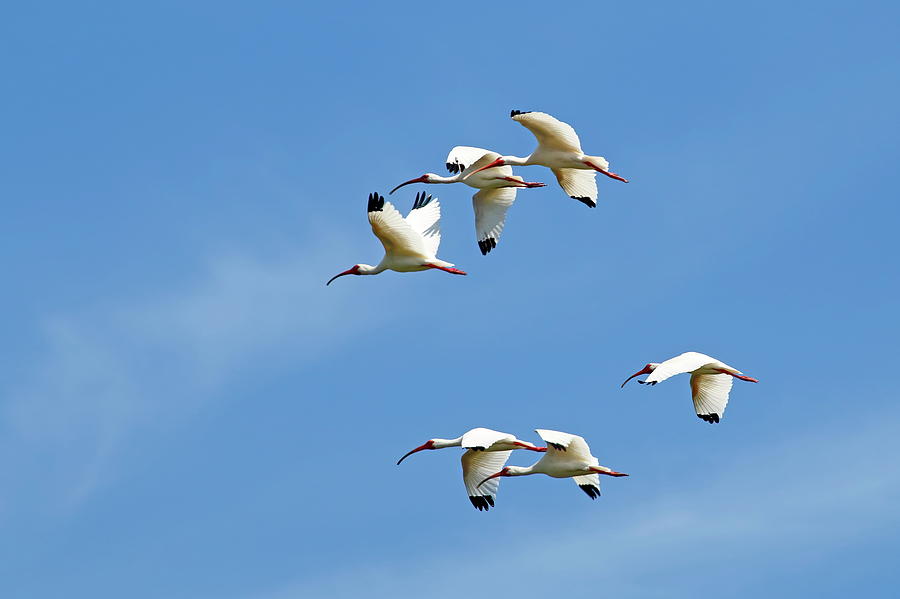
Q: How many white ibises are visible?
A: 6